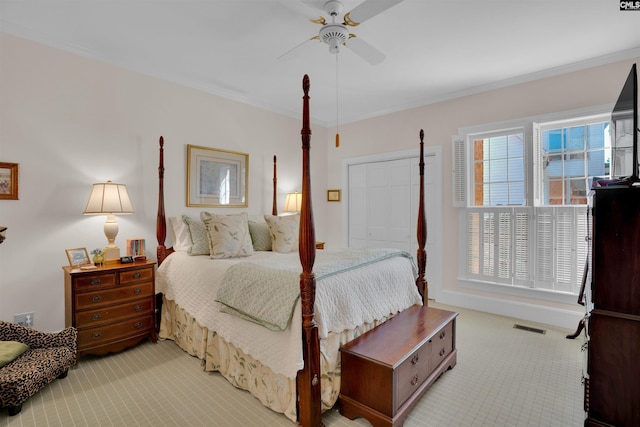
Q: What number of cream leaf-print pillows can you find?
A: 2